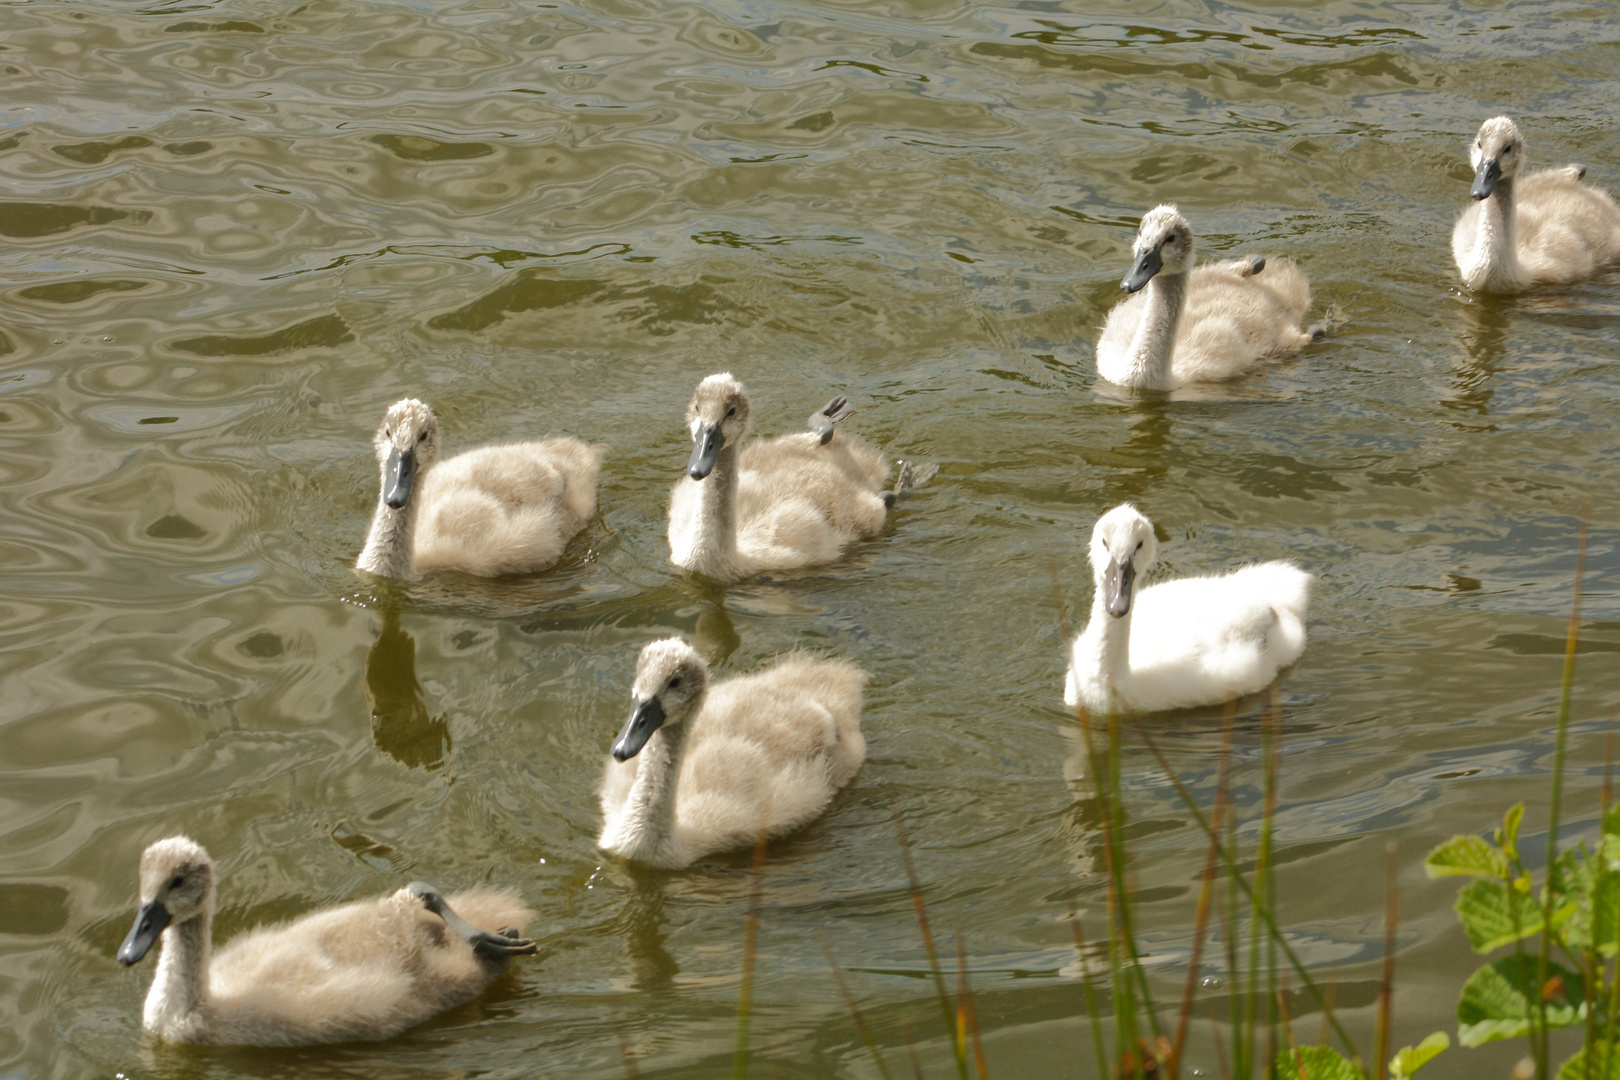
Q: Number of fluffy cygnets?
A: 7